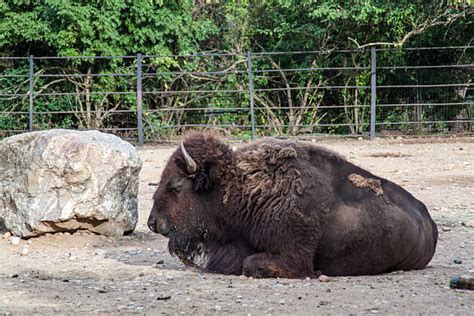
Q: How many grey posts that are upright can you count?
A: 4